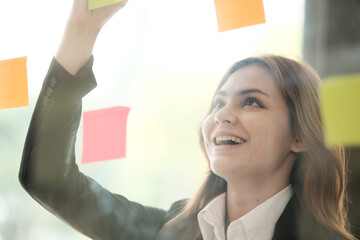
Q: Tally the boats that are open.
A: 0